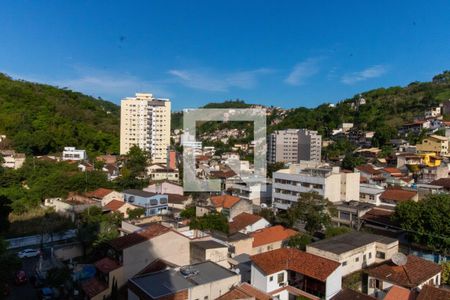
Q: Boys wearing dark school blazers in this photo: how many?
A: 0